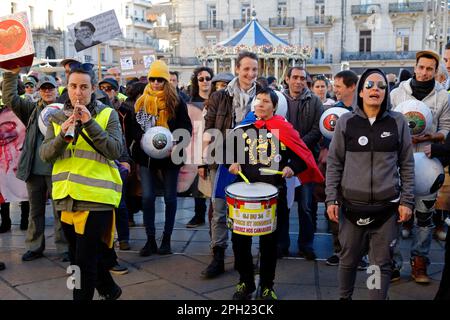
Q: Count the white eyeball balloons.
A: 6